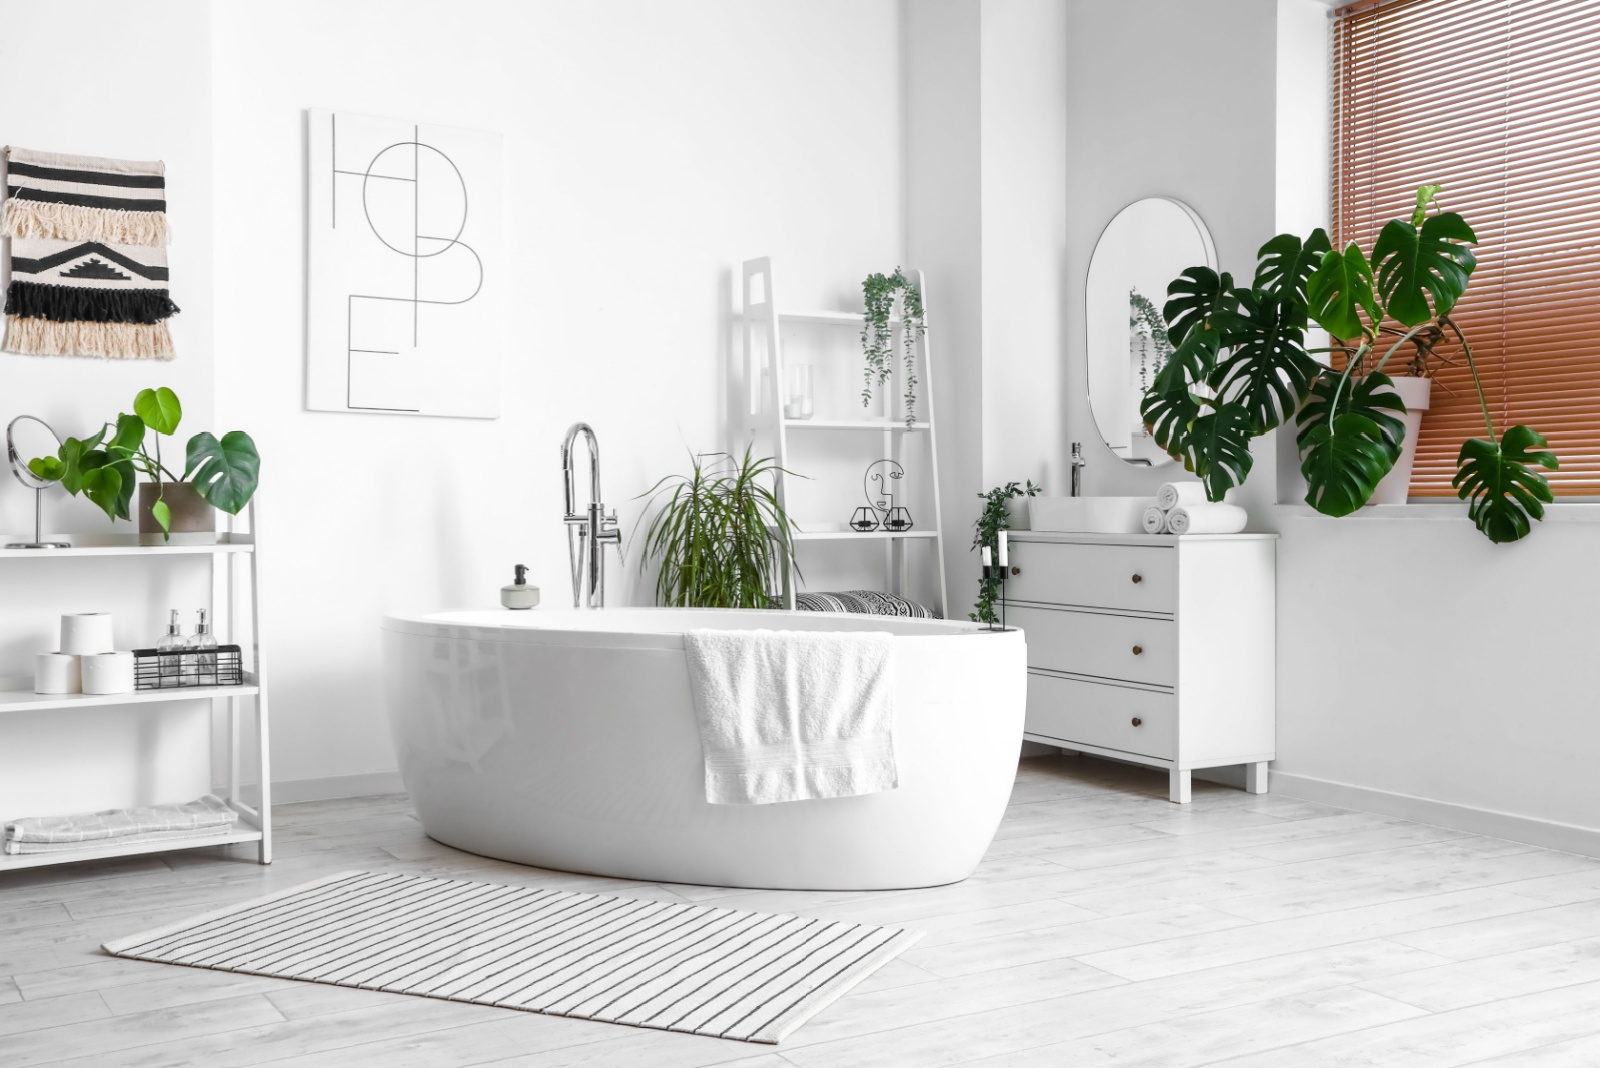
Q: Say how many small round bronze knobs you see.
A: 4